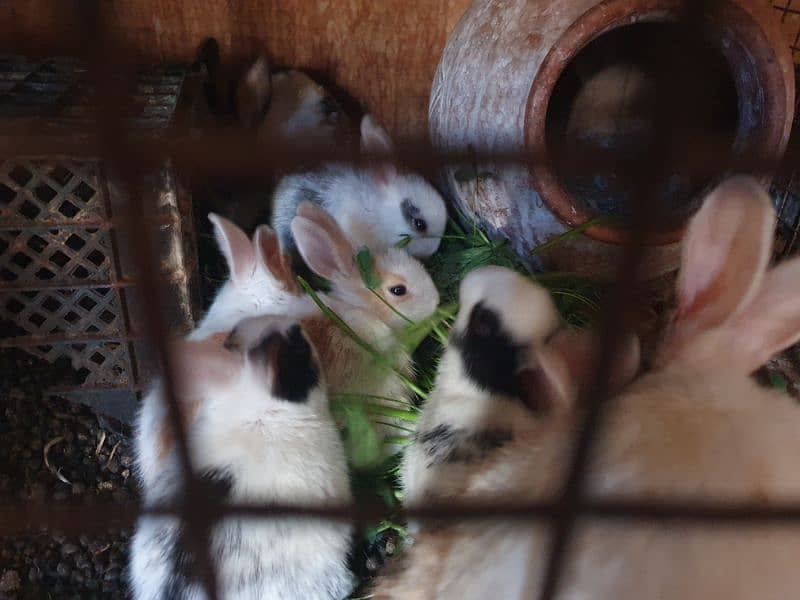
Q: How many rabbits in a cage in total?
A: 7